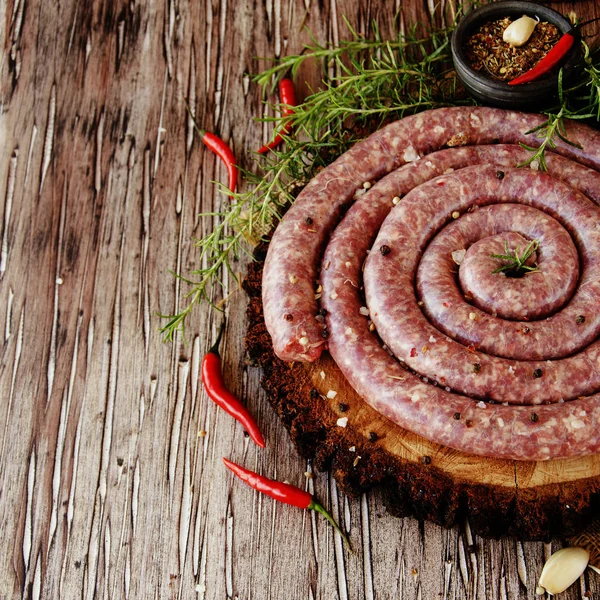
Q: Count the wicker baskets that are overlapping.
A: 0